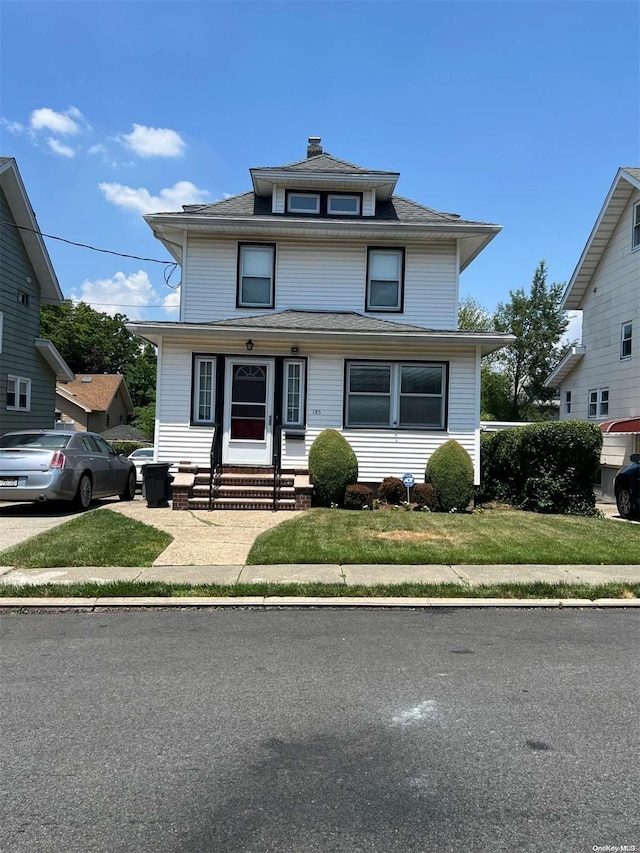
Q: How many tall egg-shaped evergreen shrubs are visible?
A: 2